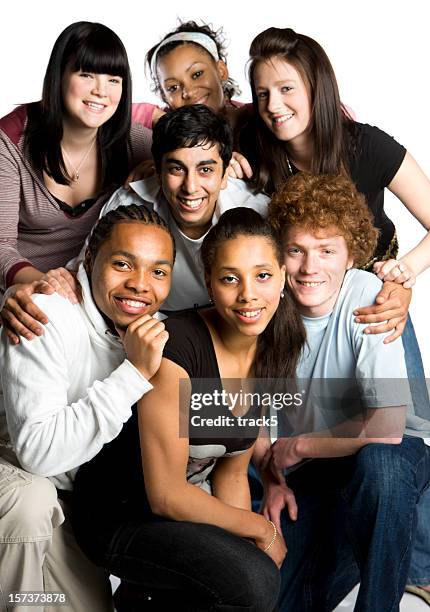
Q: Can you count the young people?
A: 7